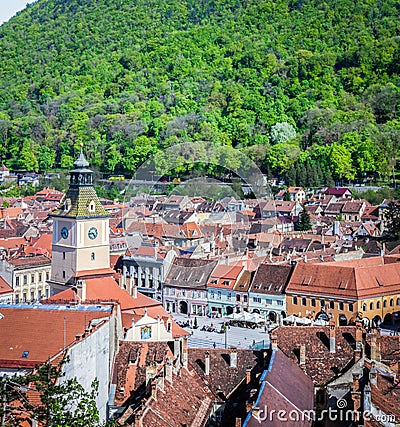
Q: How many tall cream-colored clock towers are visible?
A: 1